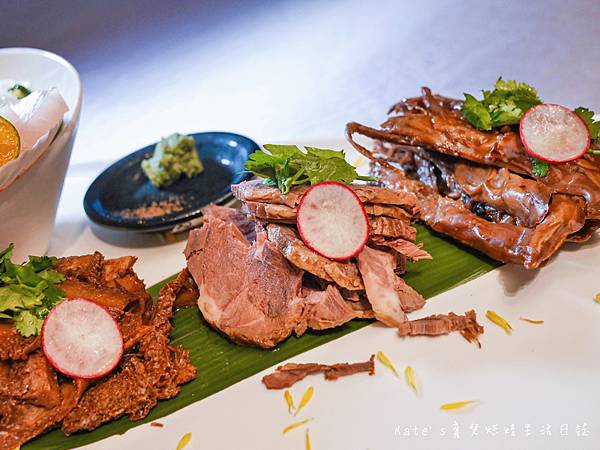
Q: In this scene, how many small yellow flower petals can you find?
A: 11